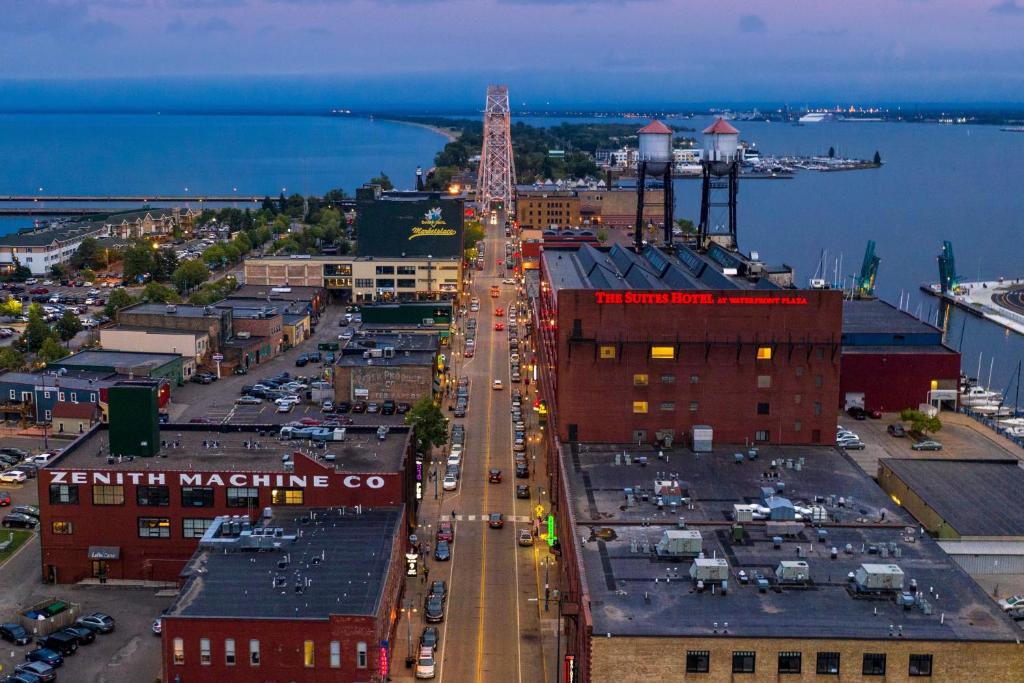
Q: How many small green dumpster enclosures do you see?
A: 1